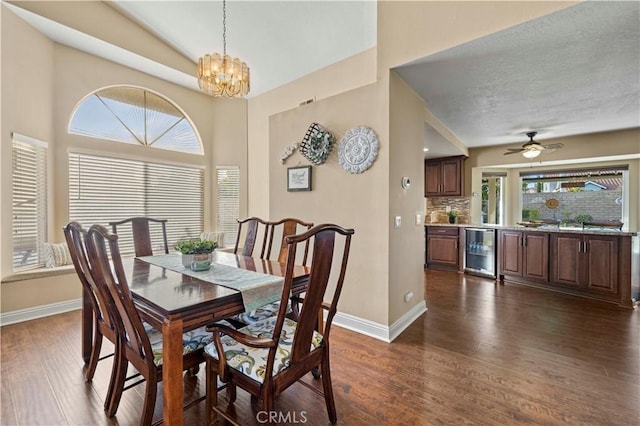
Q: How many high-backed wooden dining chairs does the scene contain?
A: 6